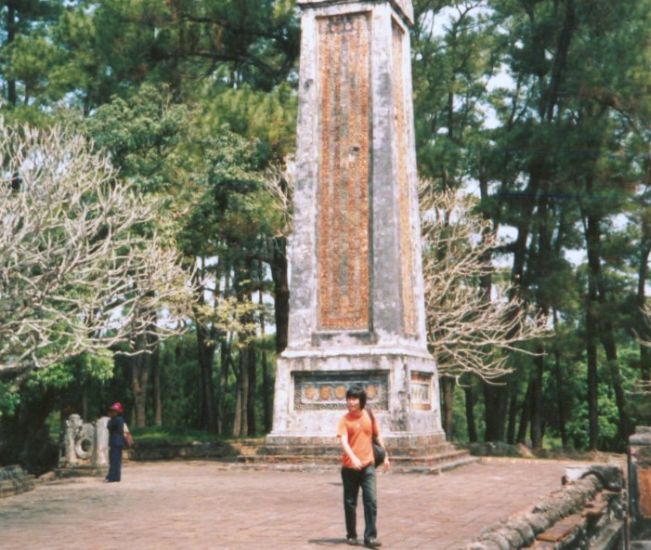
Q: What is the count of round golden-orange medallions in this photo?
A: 4